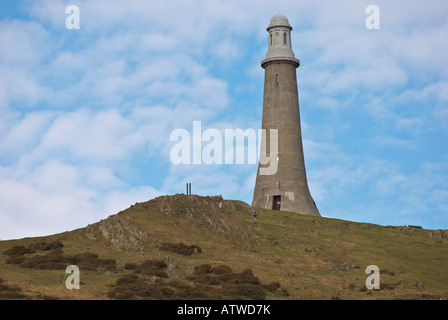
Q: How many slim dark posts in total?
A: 2